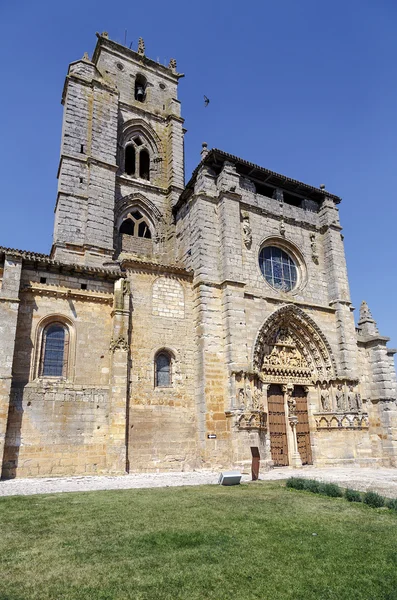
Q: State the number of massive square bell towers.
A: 1